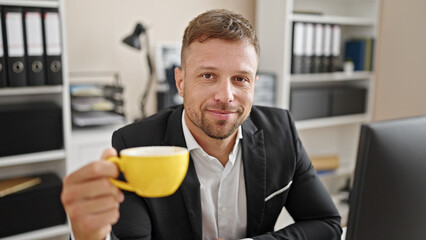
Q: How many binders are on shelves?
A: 9